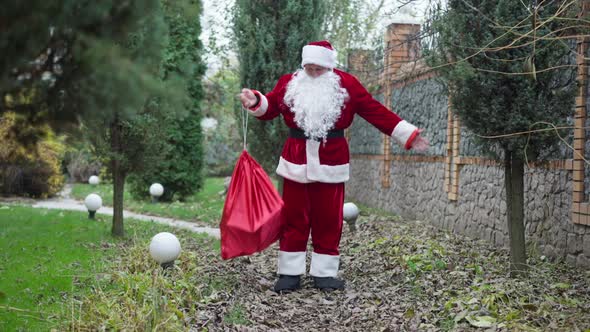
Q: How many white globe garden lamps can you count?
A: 5